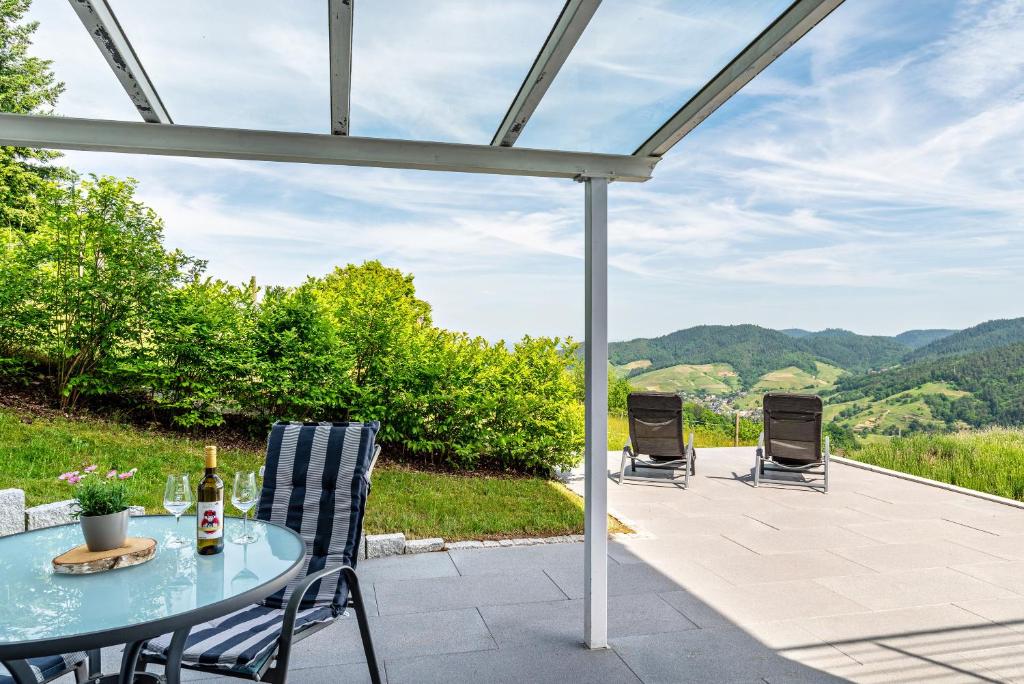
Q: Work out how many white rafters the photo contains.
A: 4